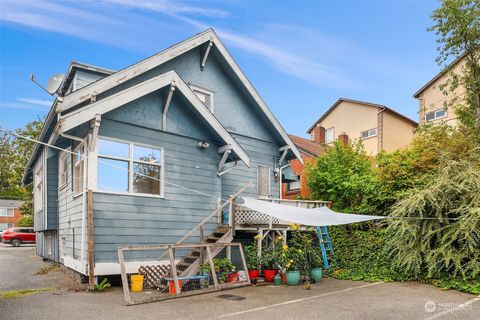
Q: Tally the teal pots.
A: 2